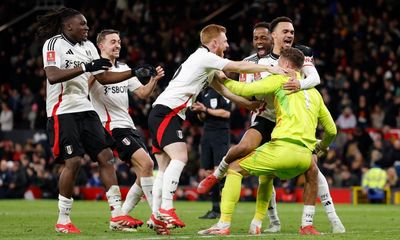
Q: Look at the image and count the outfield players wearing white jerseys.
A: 5